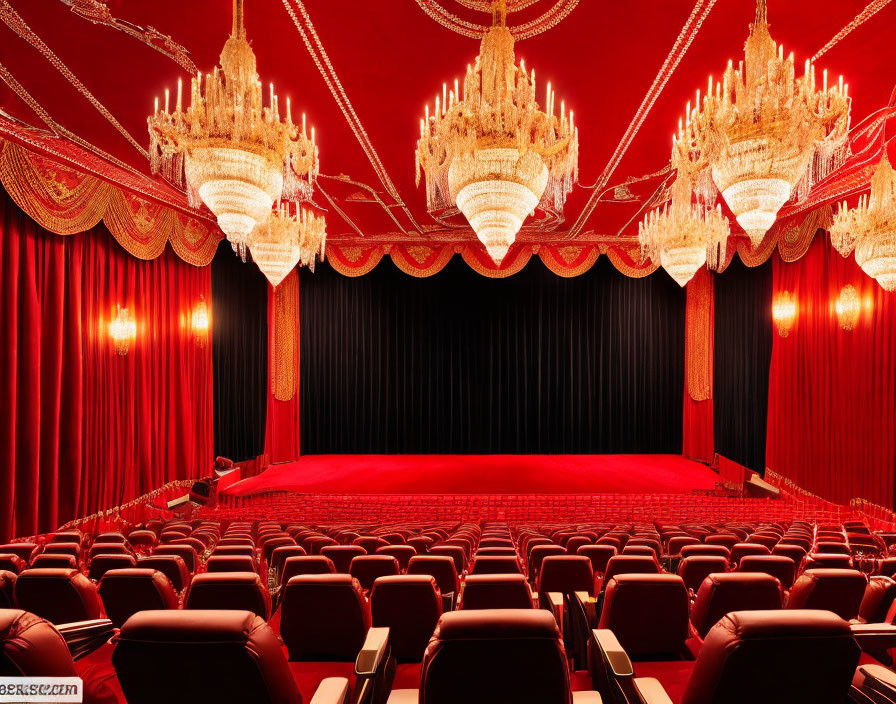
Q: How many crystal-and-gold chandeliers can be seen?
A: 6